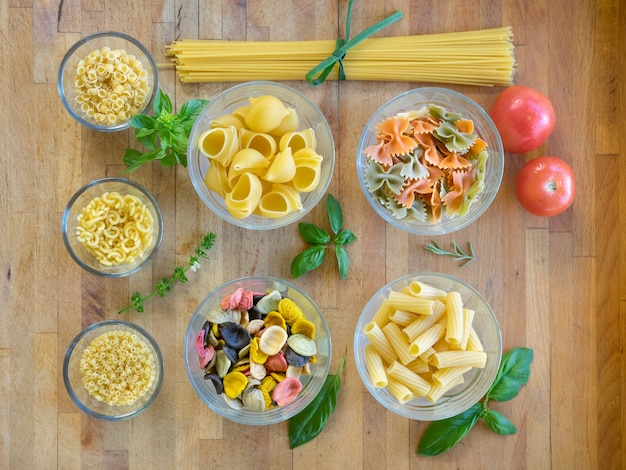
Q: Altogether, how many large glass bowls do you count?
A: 4